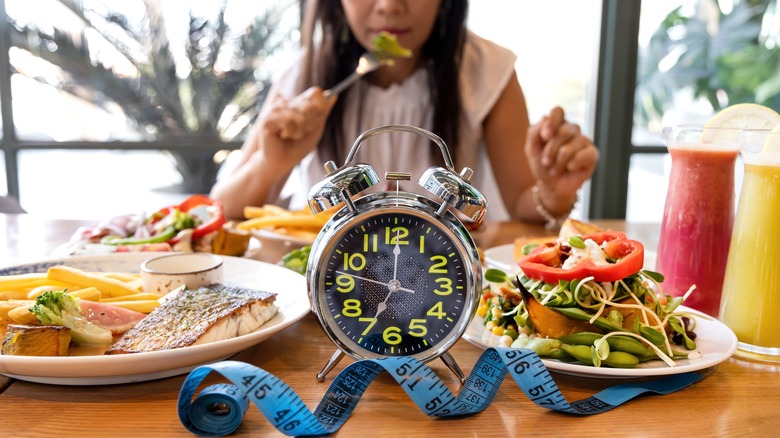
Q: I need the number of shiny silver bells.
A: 2